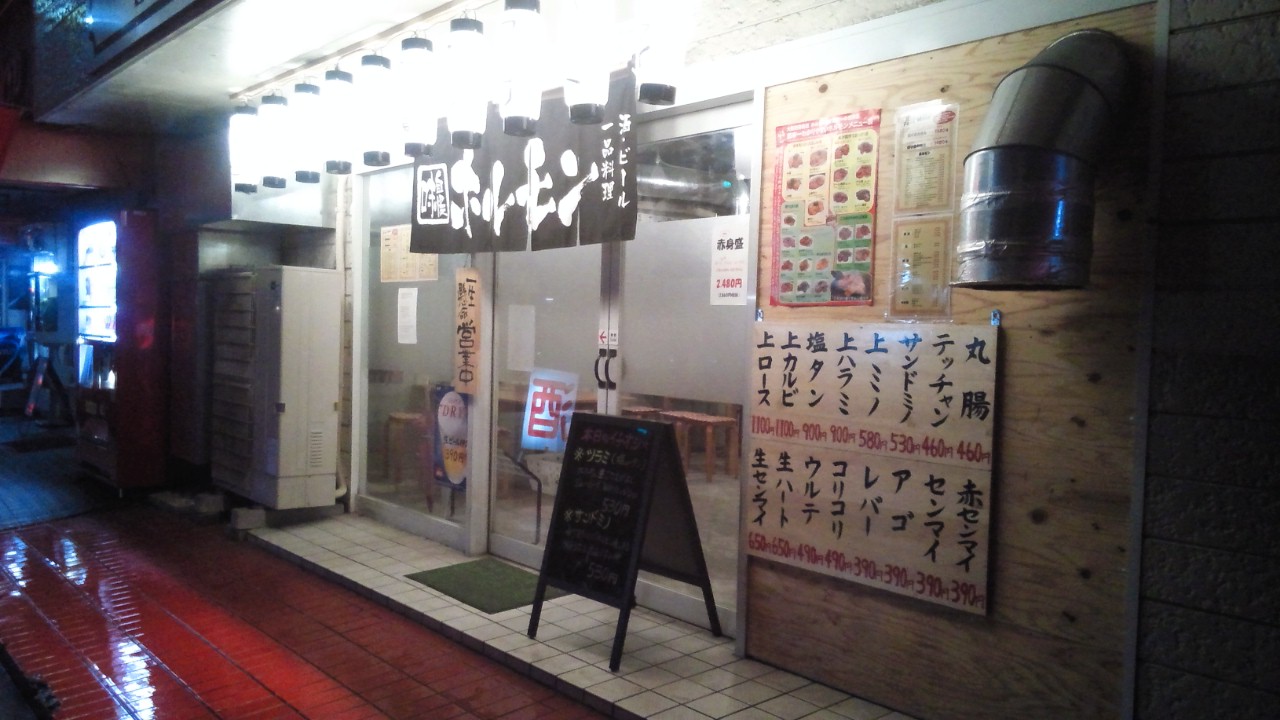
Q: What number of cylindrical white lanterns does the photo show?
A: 10